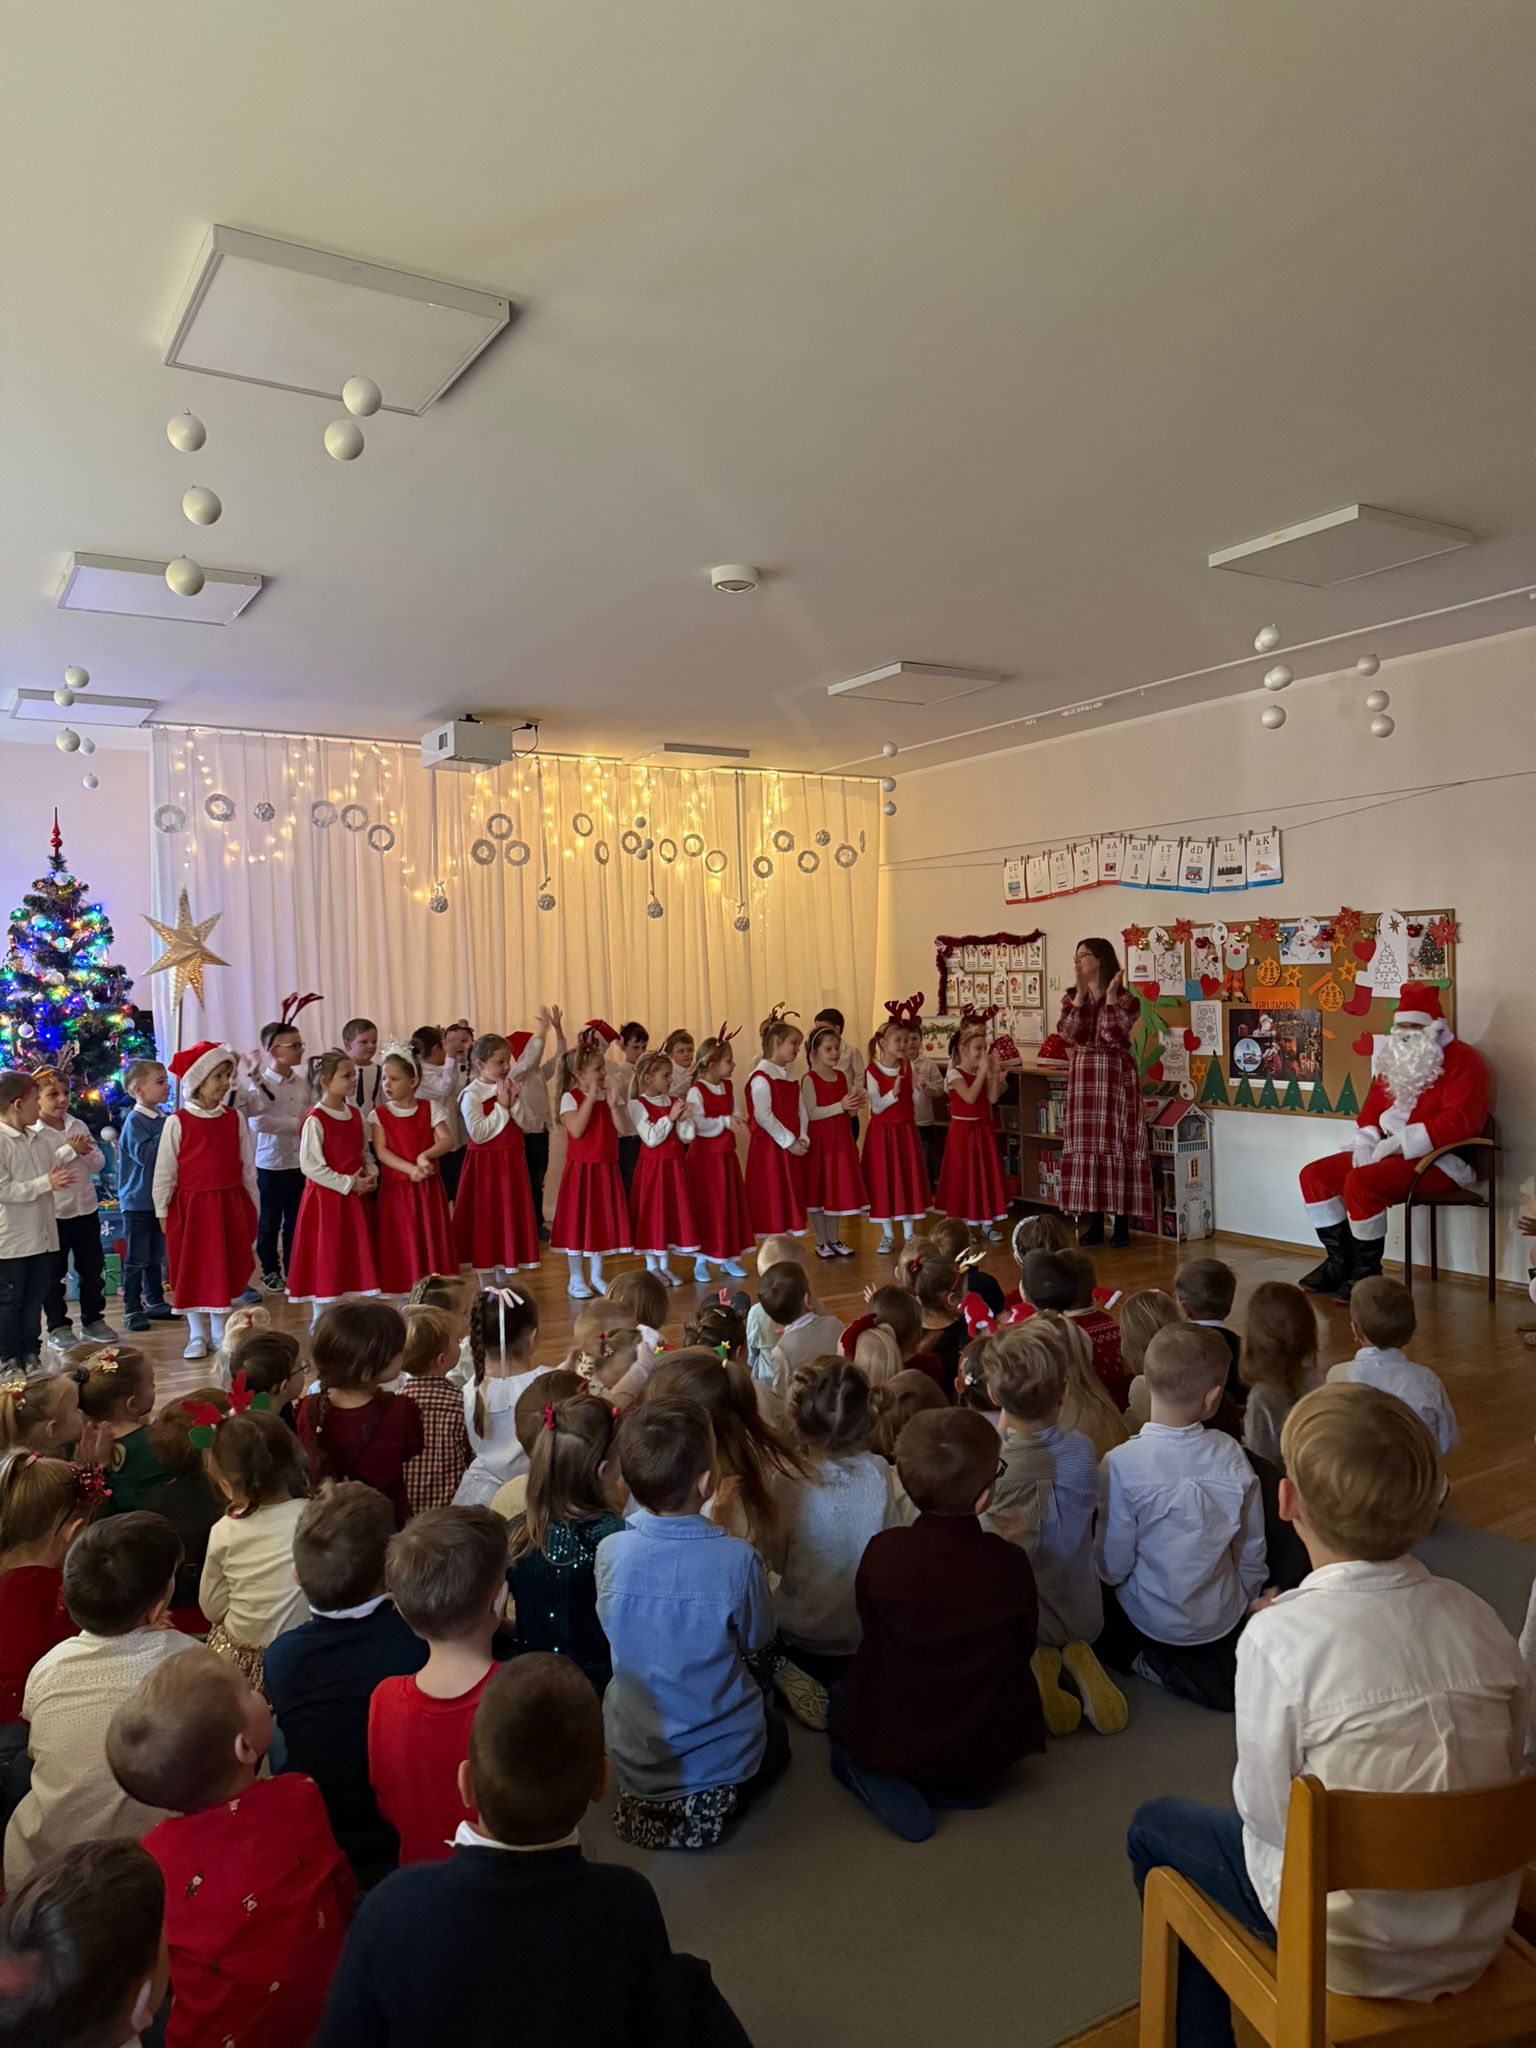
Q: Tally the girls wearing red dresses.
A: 11